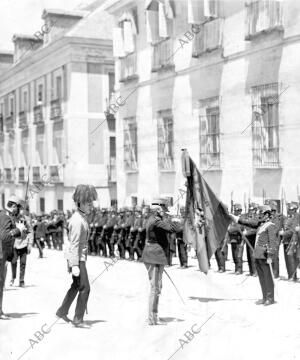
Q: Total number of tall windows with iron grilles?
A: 4